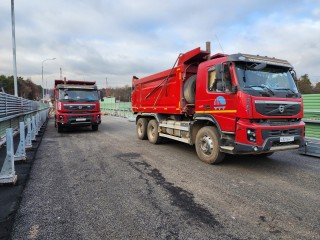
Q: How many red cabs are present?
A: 2